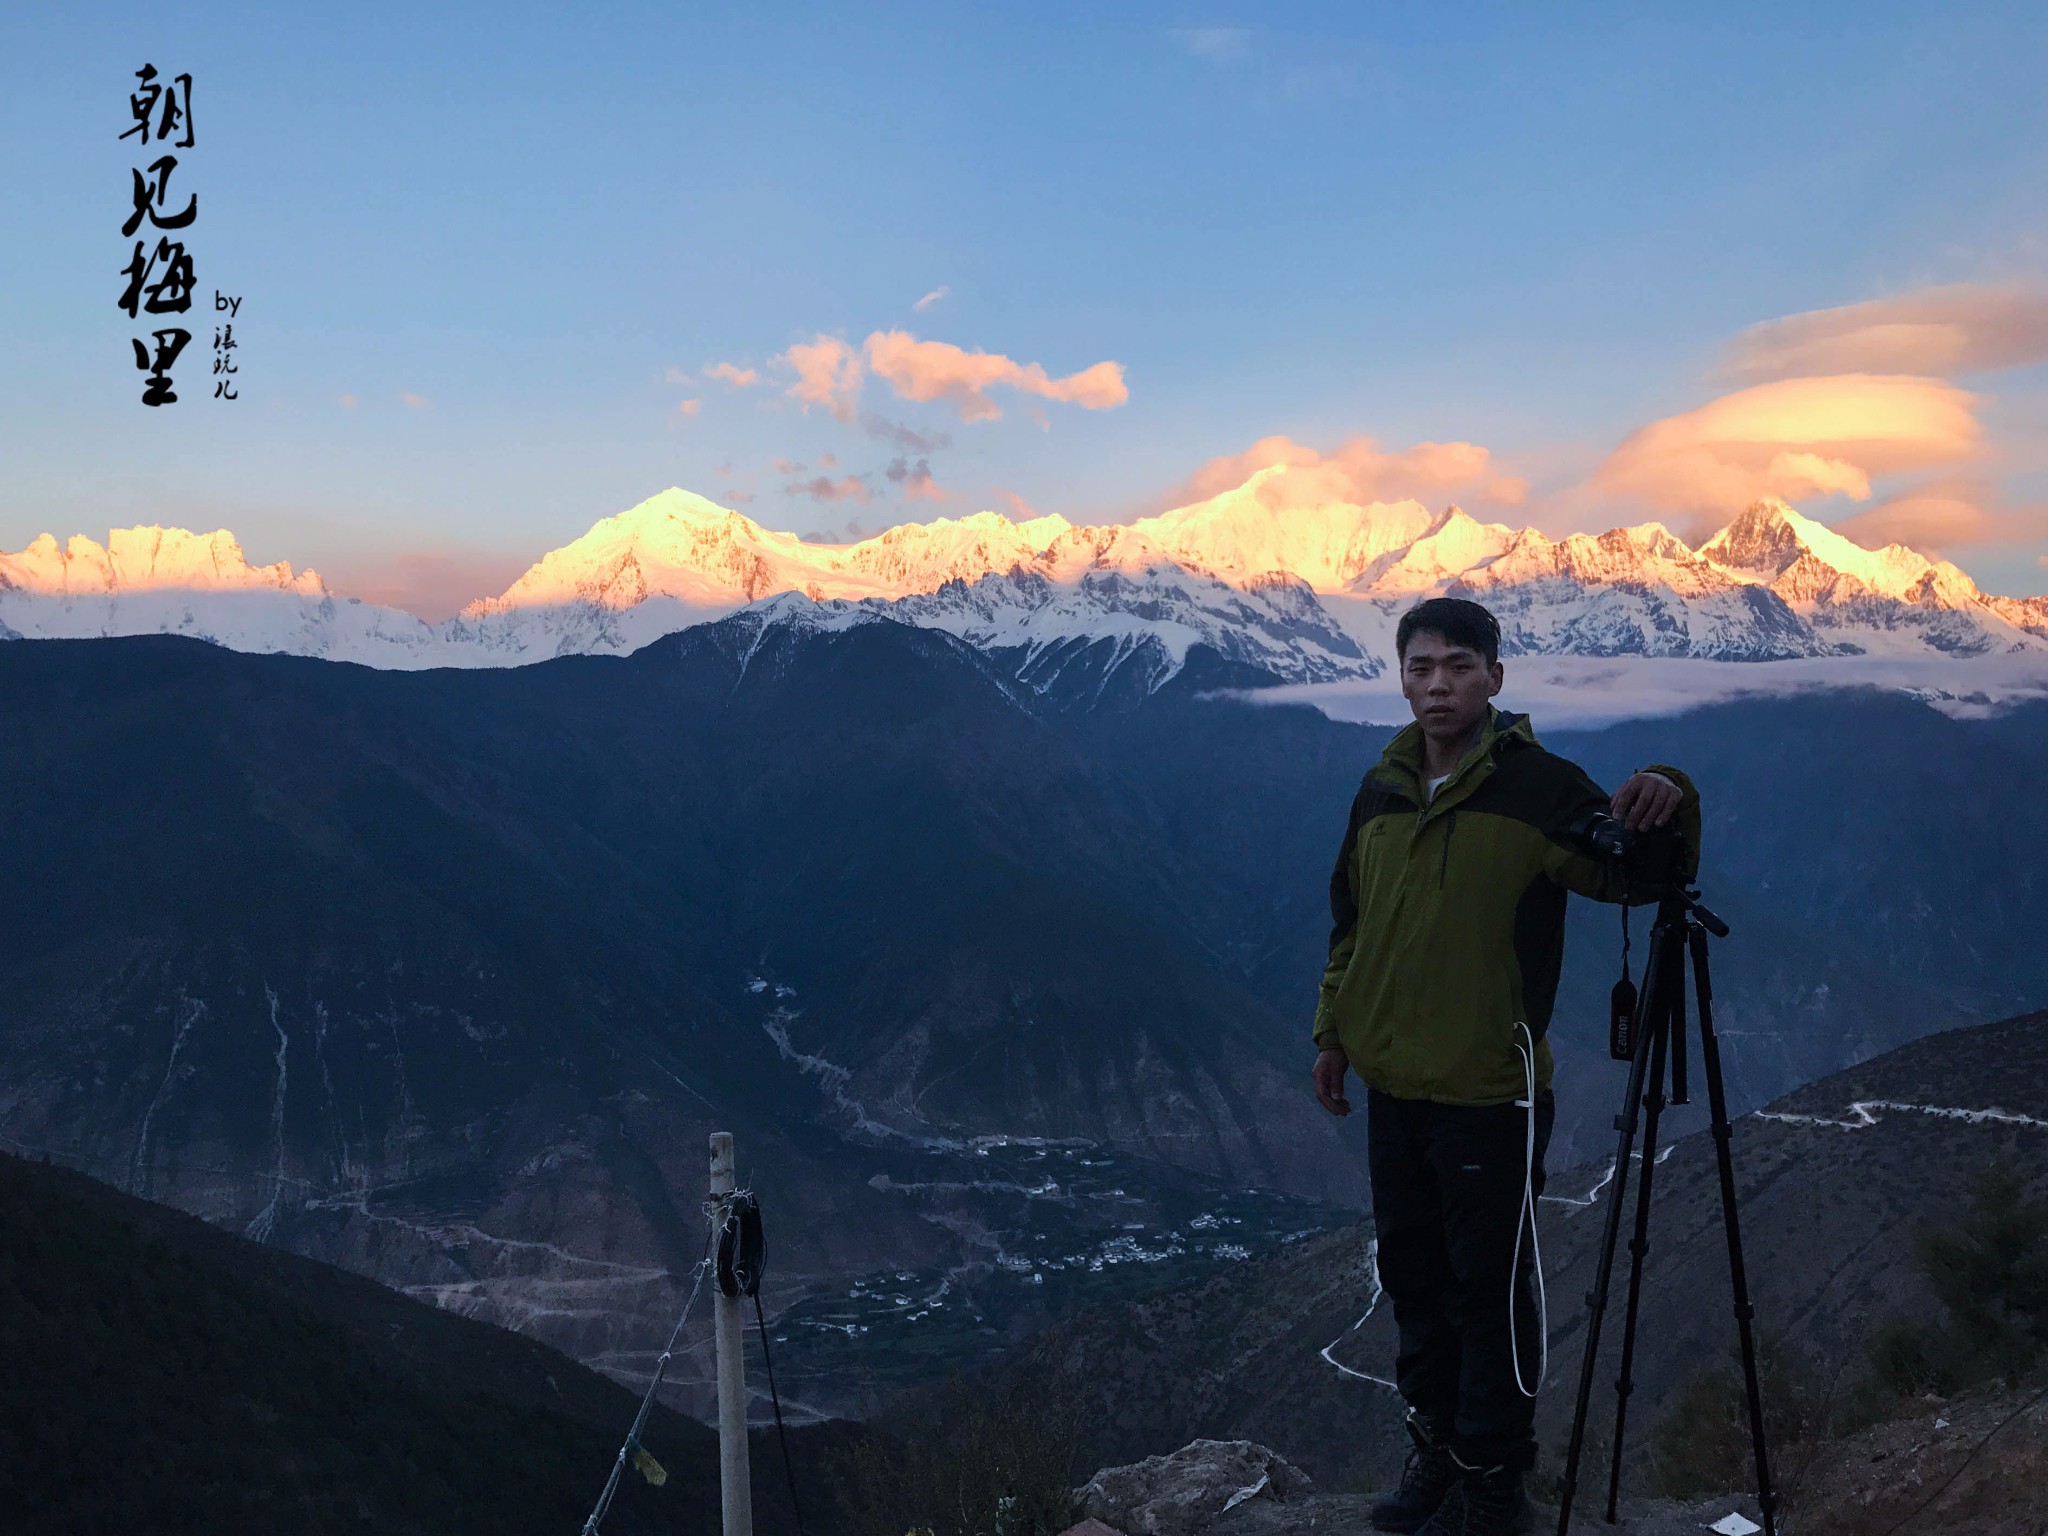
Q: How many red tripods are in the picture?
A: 0